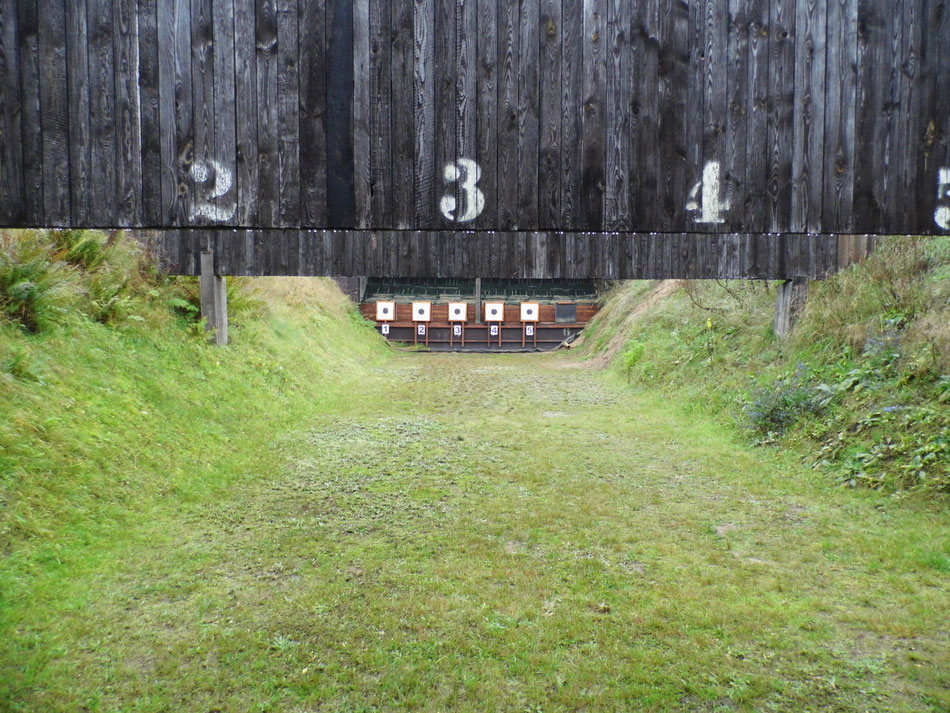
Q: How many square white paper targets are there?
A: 5